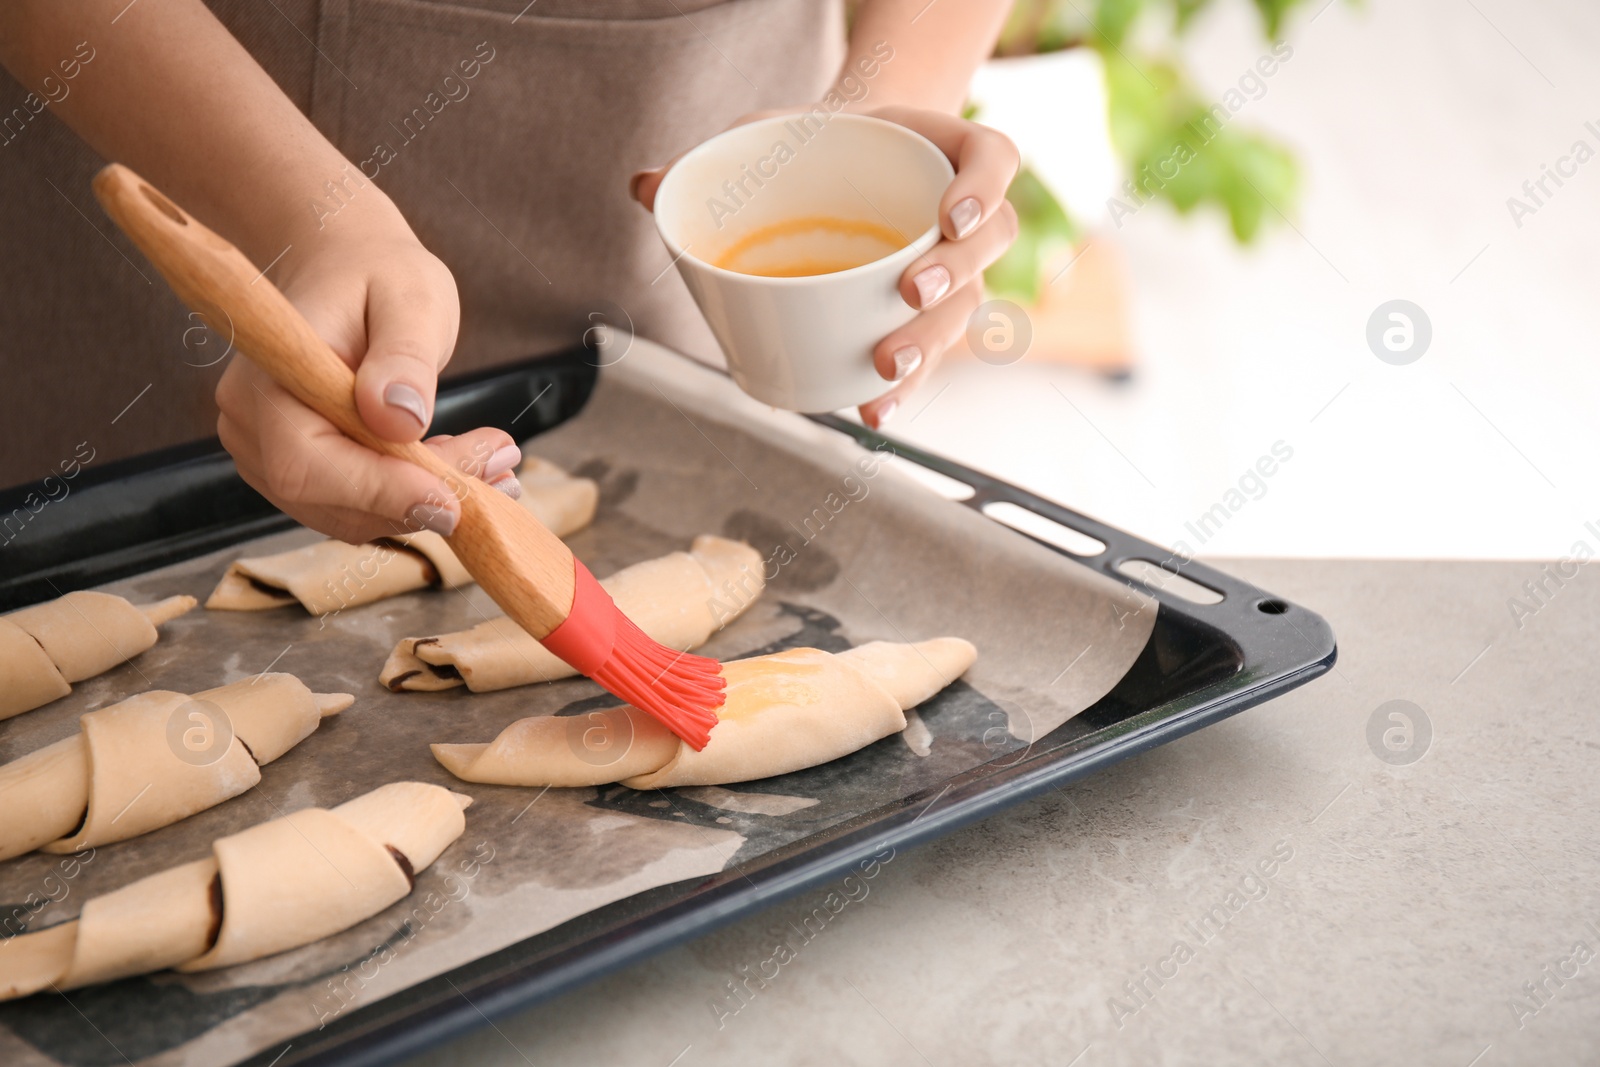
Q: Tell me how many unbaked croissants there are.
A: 6